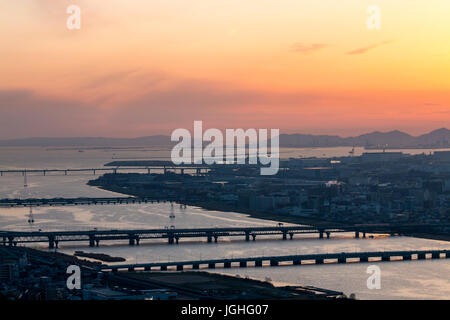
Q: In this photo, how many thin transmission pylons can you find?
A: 3